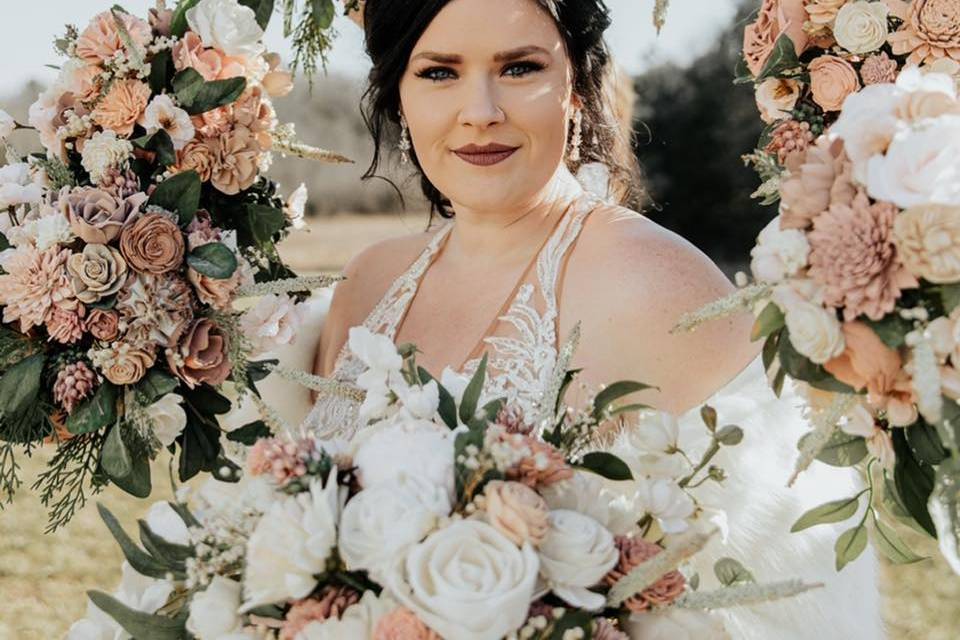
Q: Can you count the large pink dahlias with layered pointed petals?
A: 2